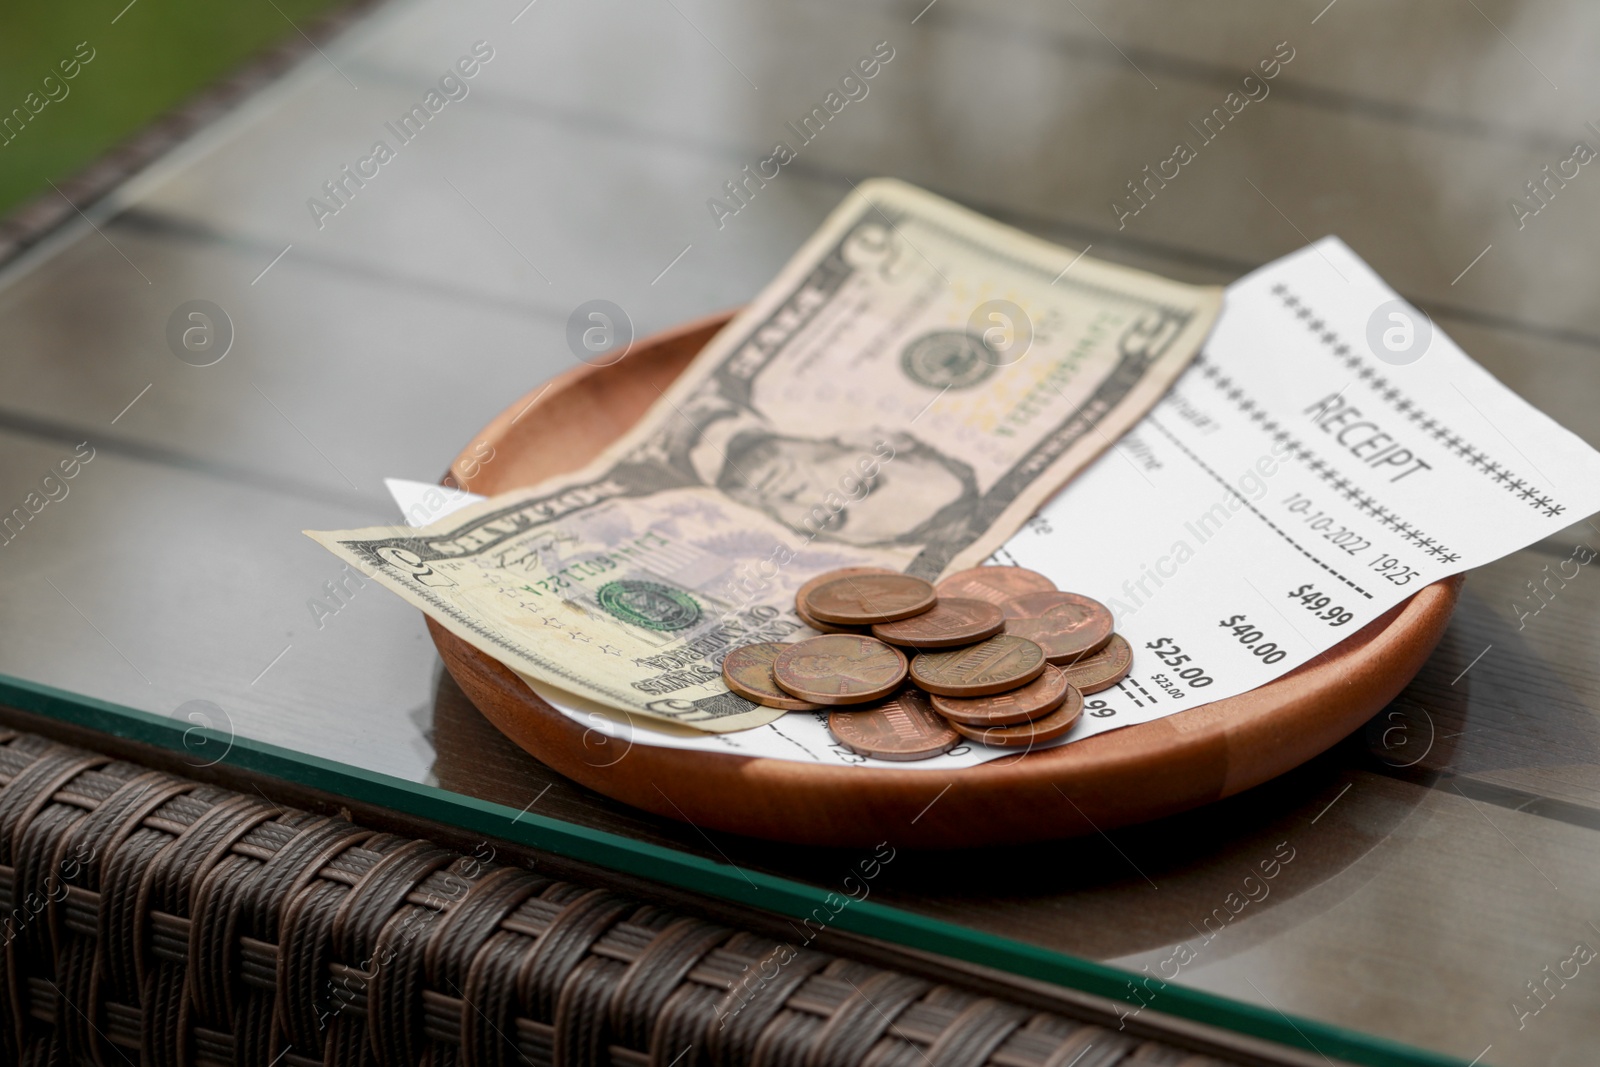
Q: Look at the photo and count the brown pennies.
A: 12